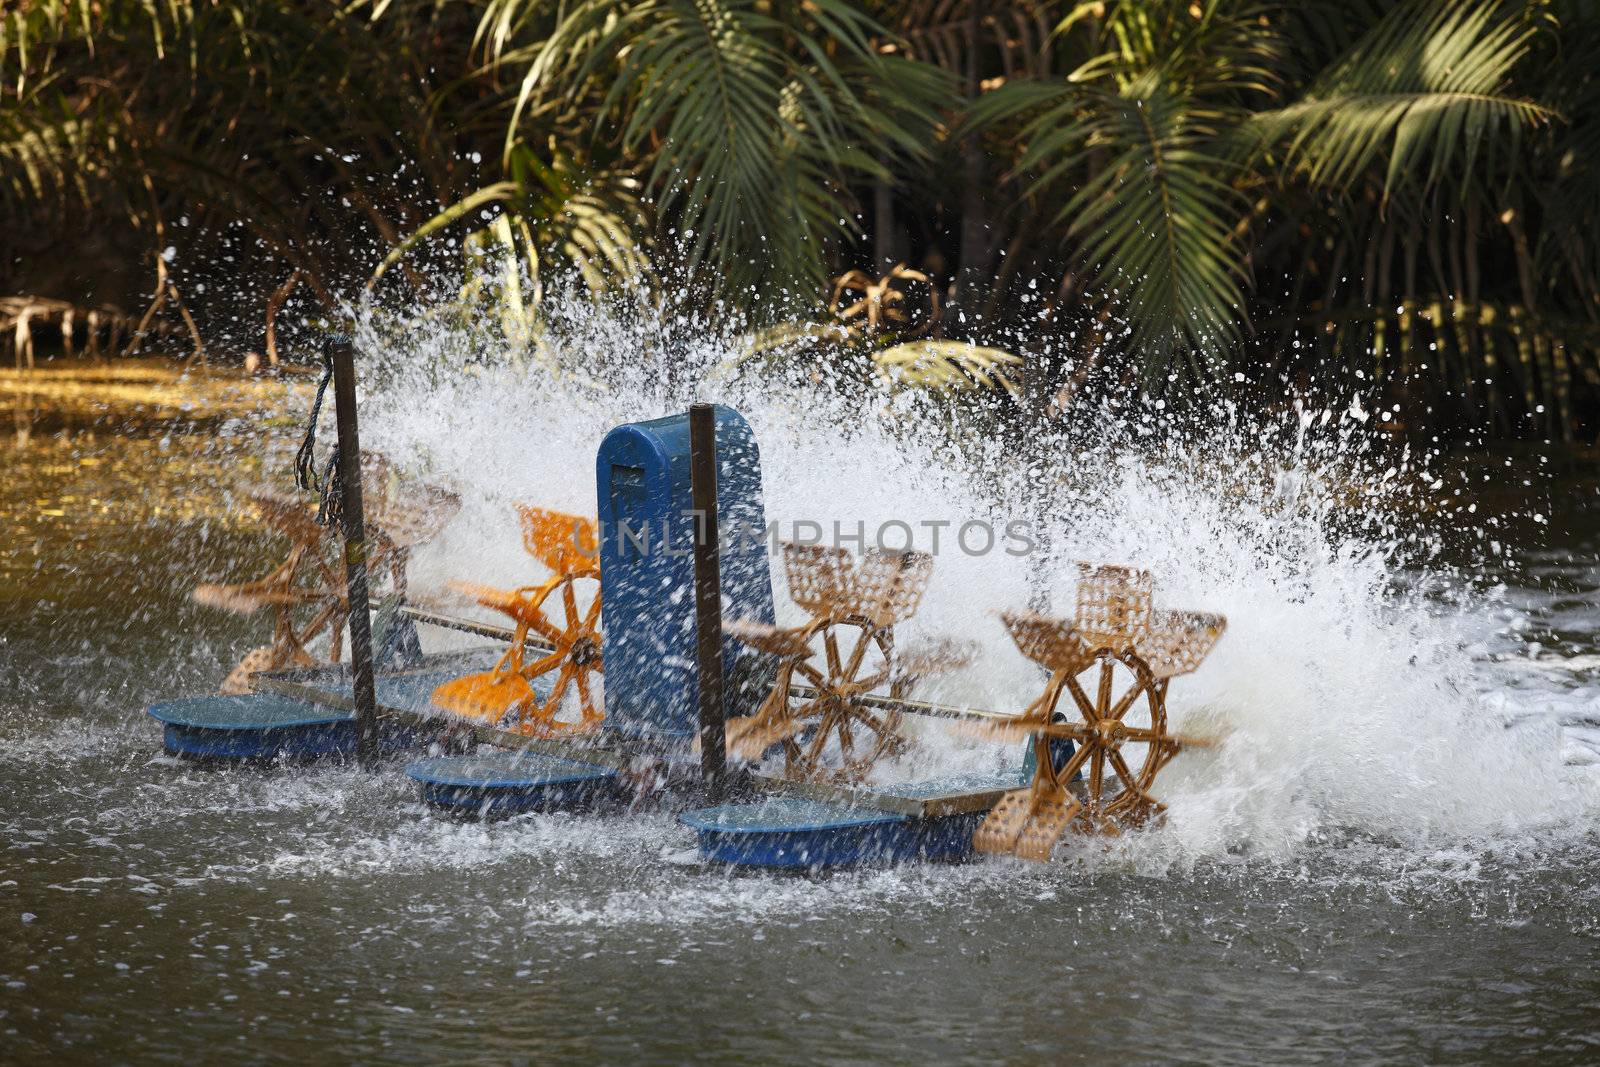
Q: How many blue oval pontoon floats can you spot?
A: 3